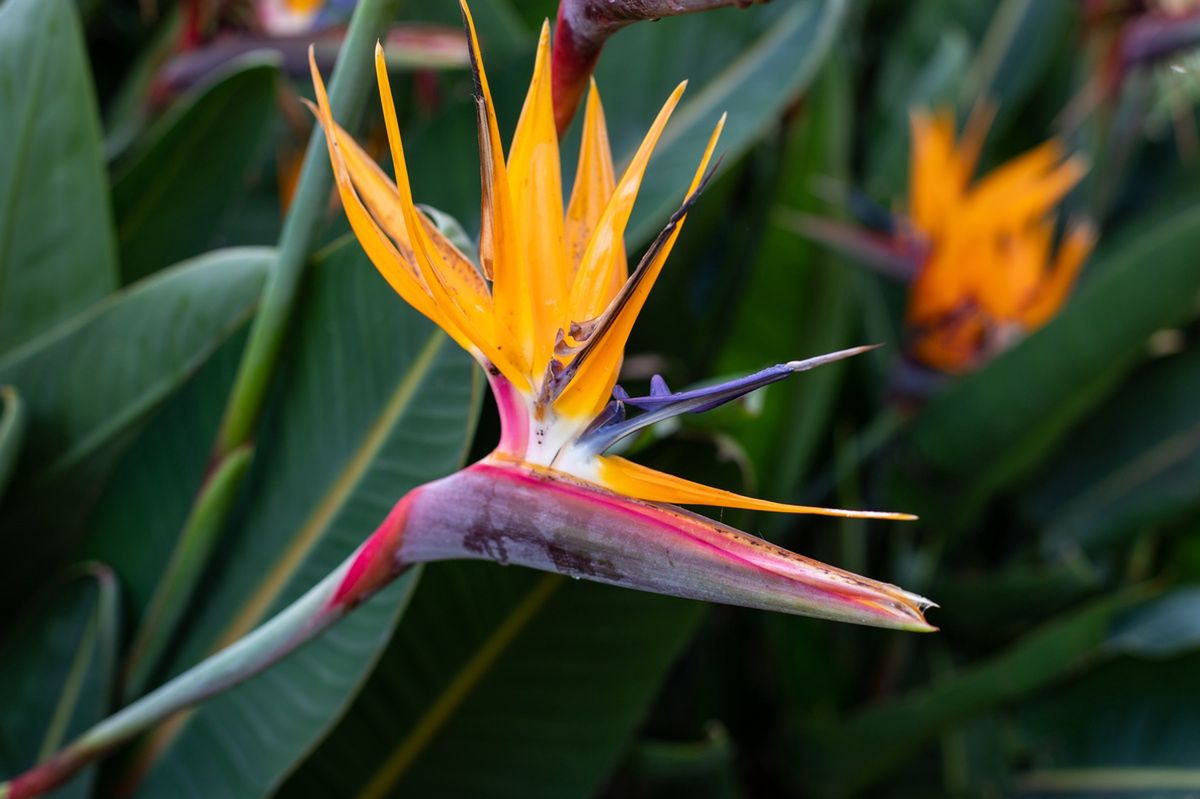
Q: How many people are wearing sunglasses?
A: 0